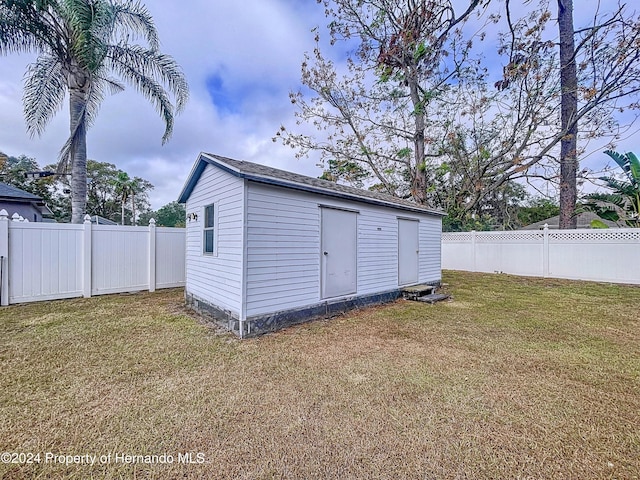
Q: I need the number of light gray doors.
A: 2